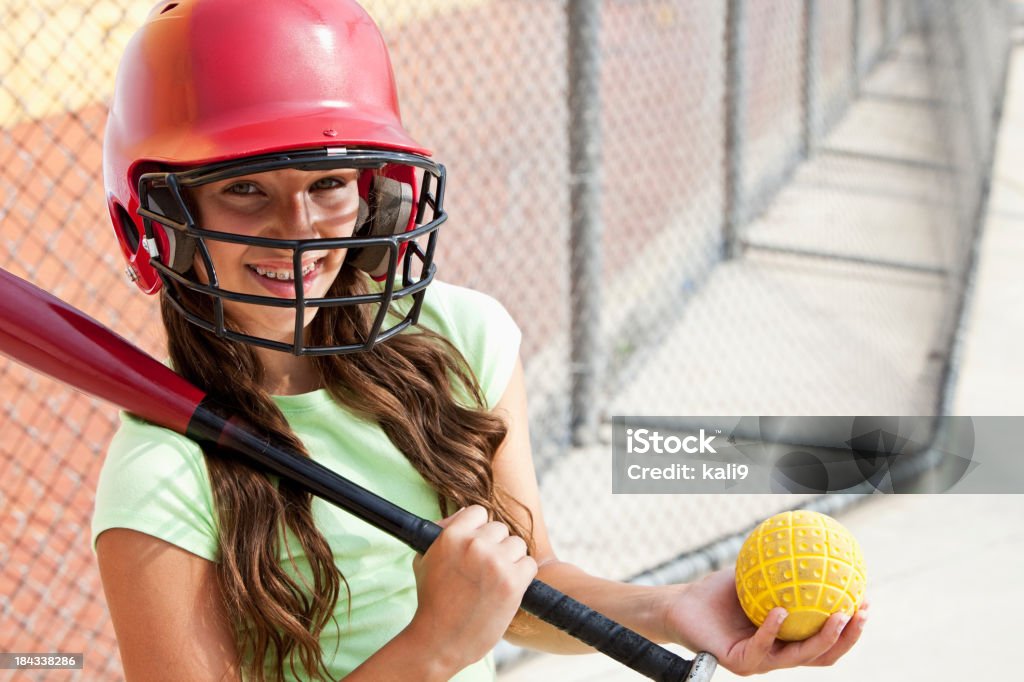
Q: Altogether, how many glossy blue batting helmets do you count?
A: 0